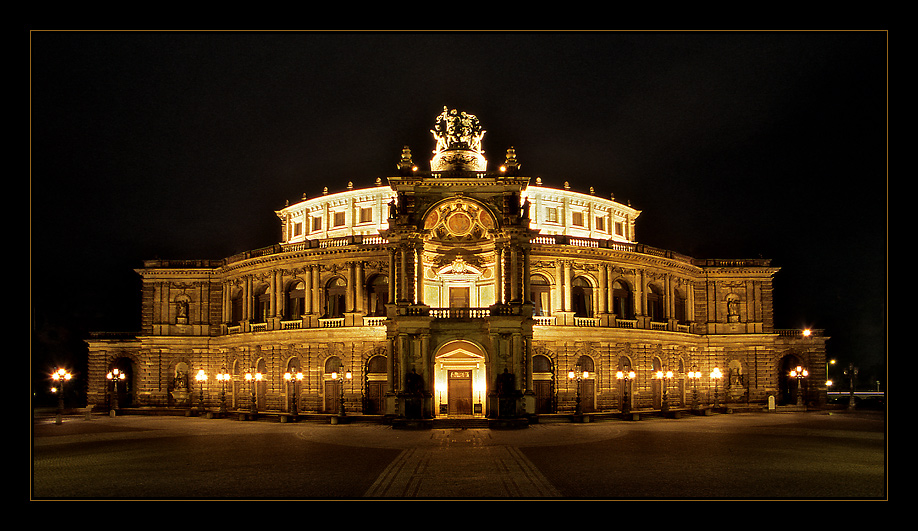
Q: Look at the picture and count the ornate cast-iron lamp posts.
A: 14